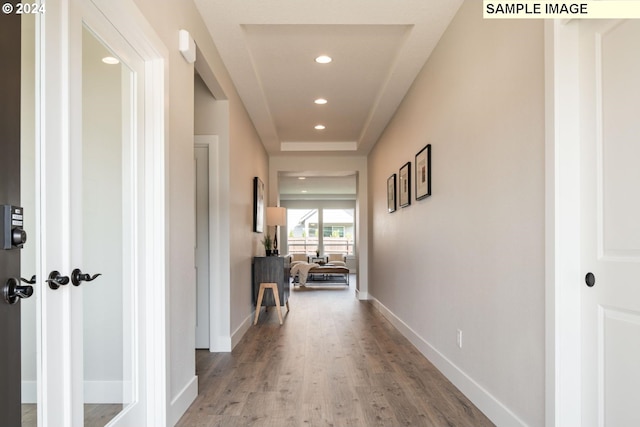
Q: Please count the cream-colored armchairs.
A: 2